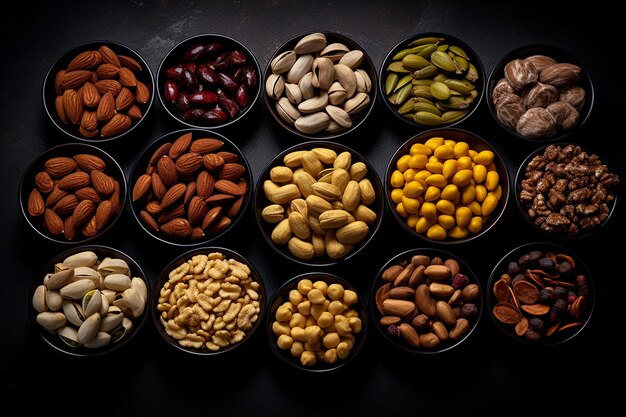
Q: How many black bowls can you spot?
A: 15